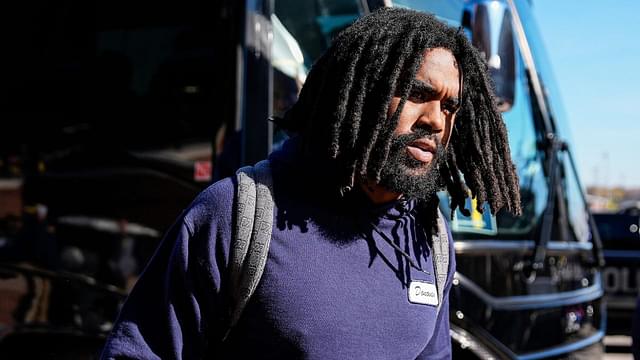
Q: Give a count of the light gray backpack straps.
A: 2